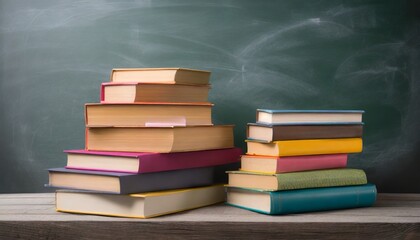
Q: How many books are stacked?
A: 13